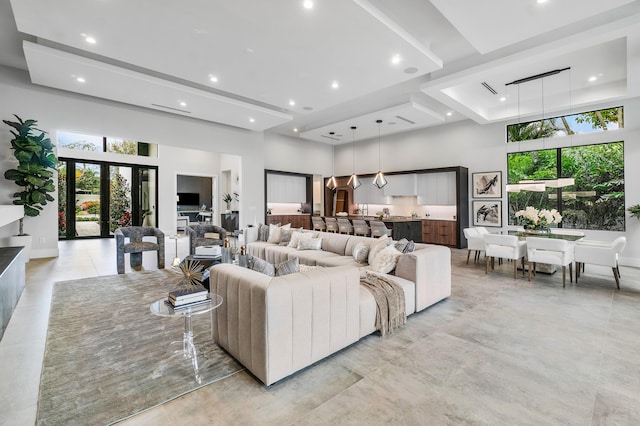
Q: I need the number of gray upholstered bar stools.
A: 5